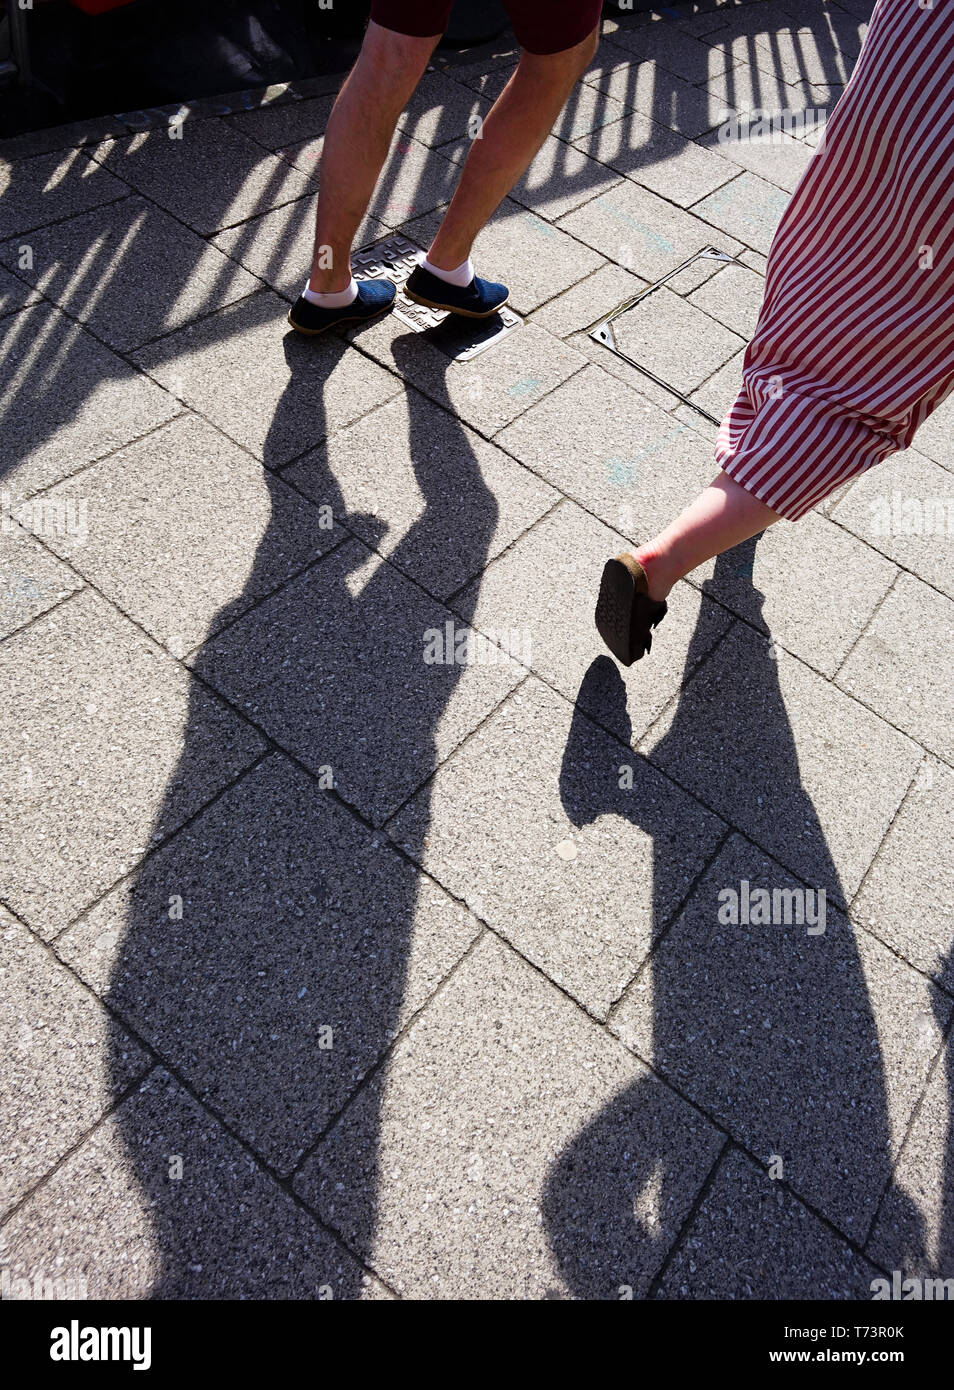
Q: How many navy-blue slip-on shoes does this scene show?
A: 2